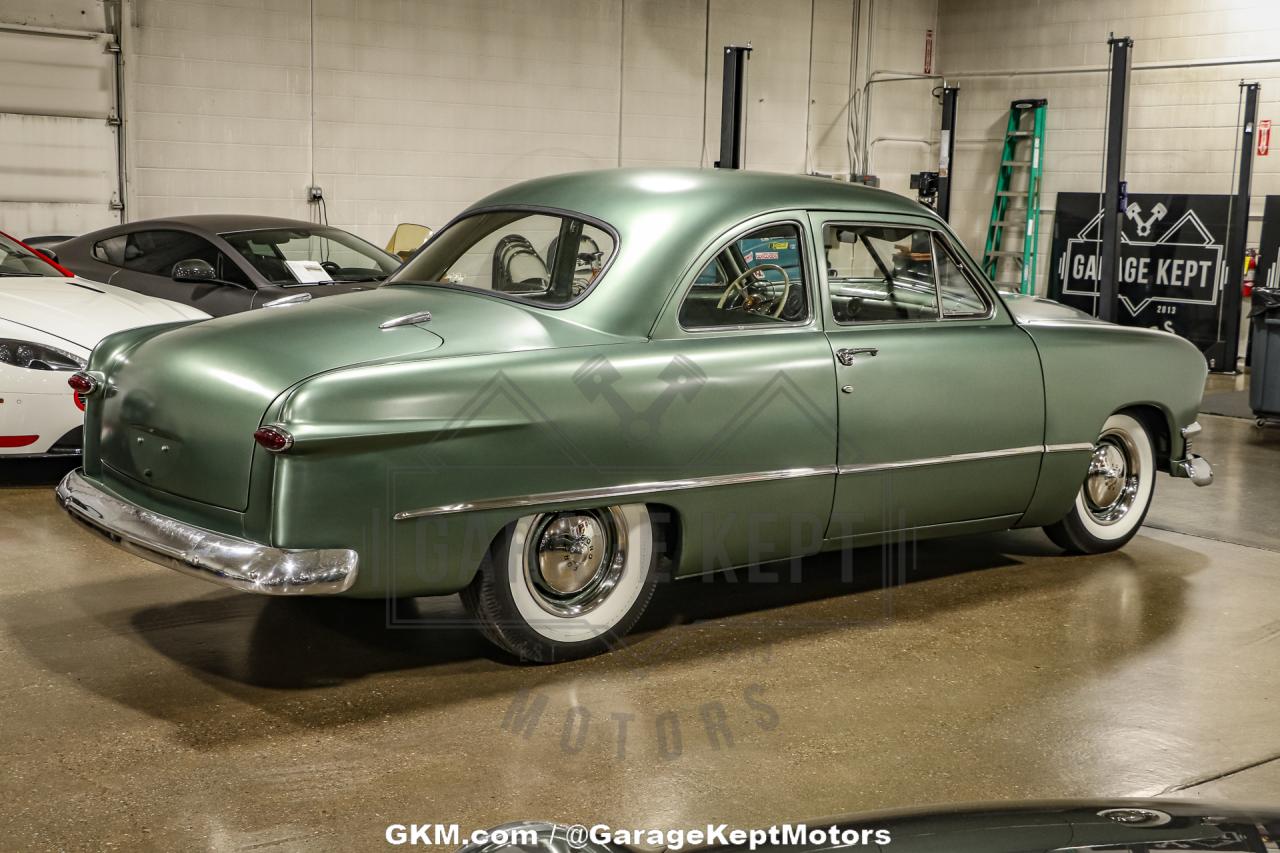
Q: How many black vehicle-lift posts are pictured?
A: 4